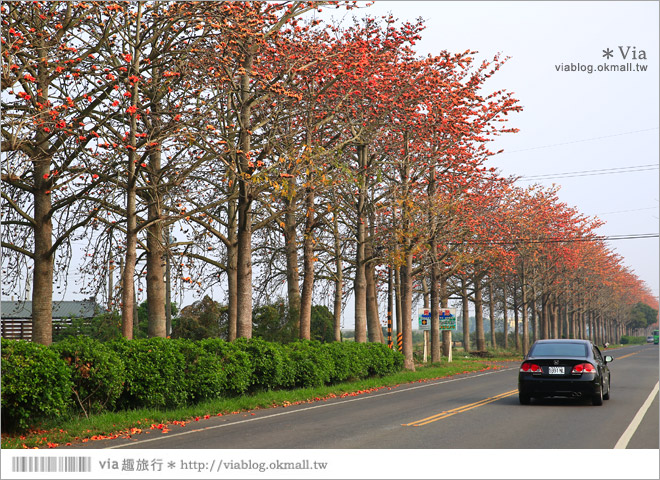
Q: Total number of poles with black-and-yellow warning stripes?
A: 2